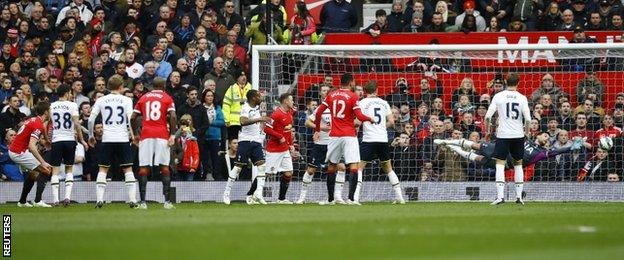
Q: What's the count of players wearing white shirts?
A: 6